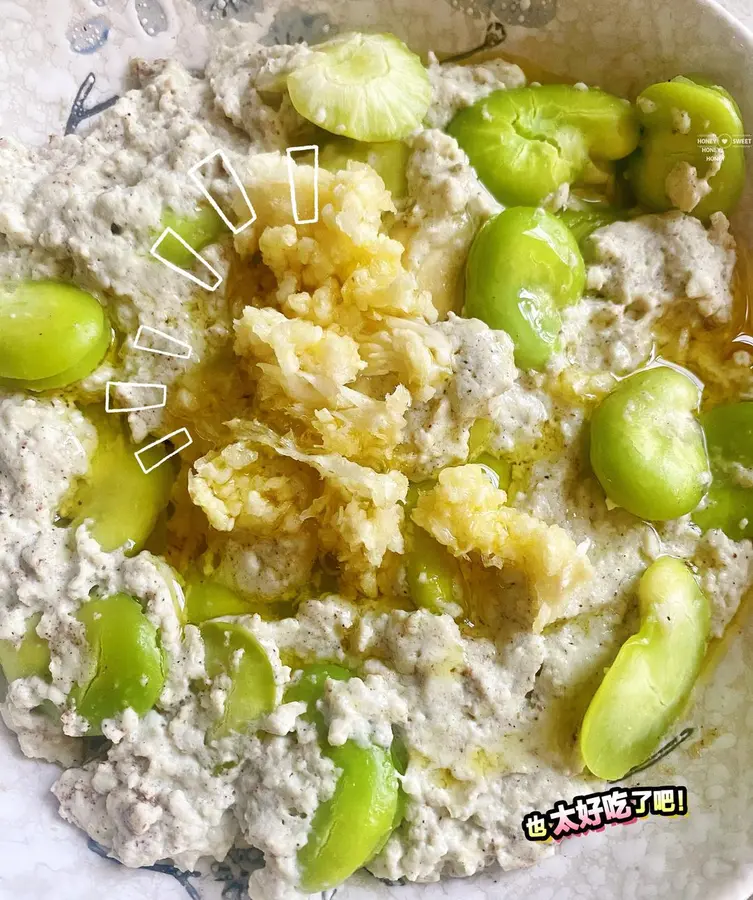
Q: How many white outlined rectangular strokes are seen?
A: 6